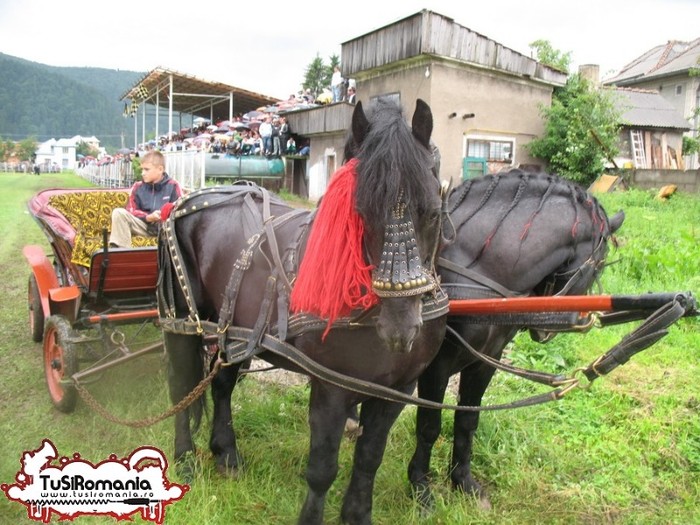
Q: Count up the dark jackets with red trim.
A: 1